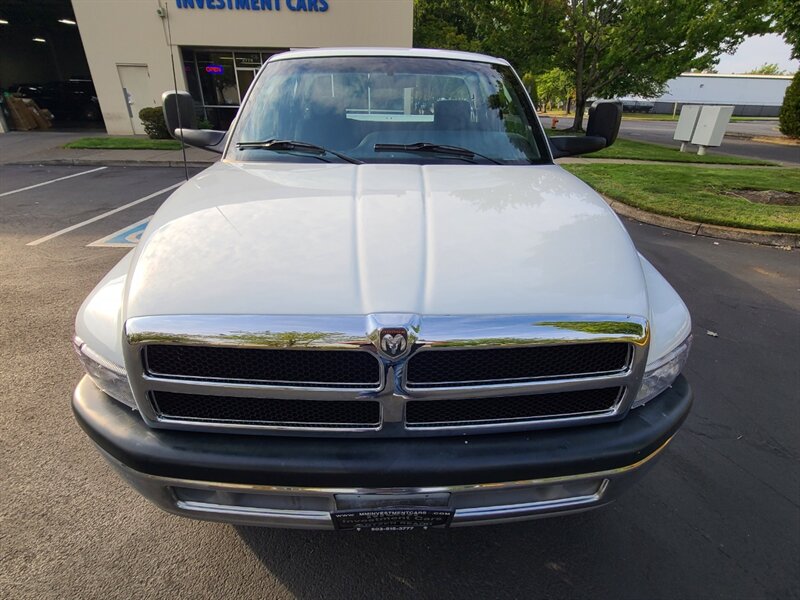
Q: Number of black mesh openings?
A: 4